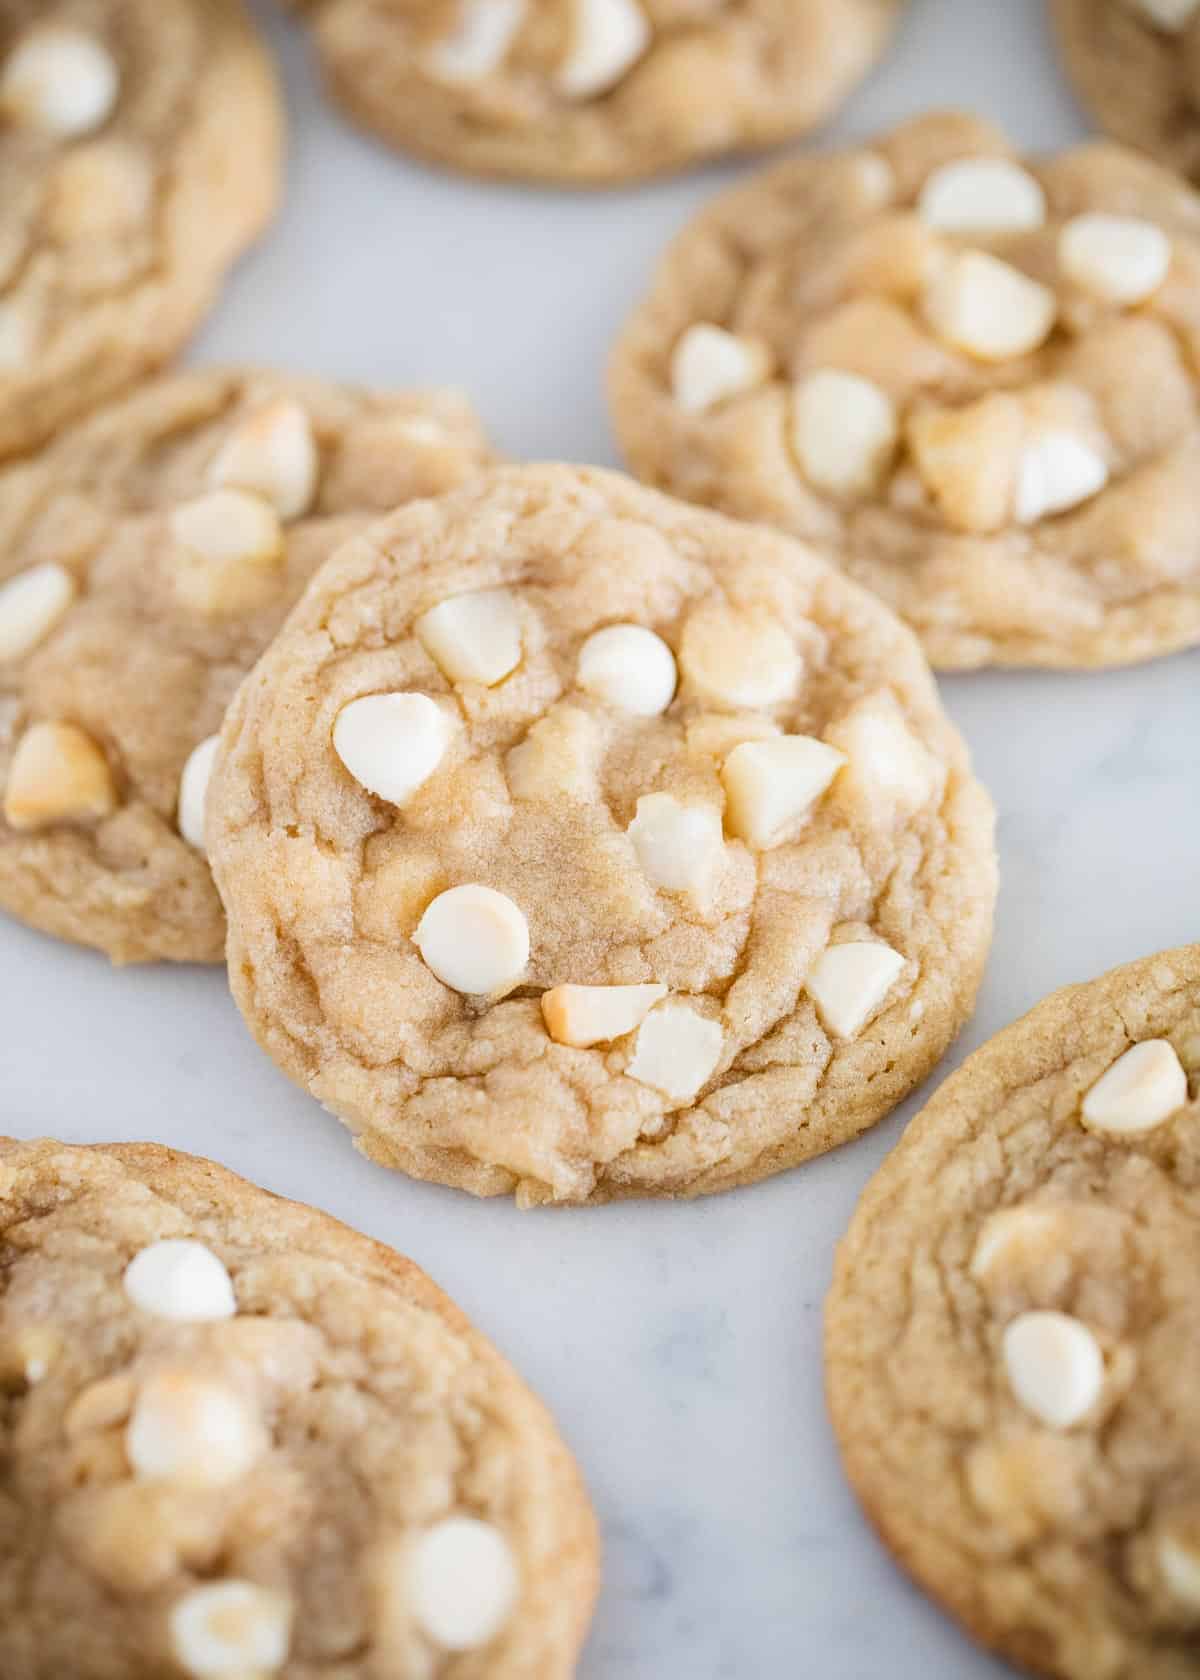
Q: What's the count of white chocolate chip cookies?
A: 8